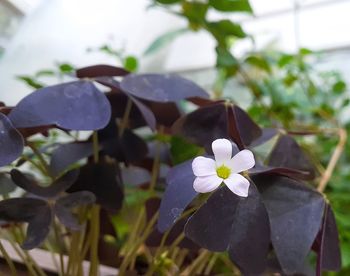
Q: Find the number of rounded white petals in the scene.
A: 5